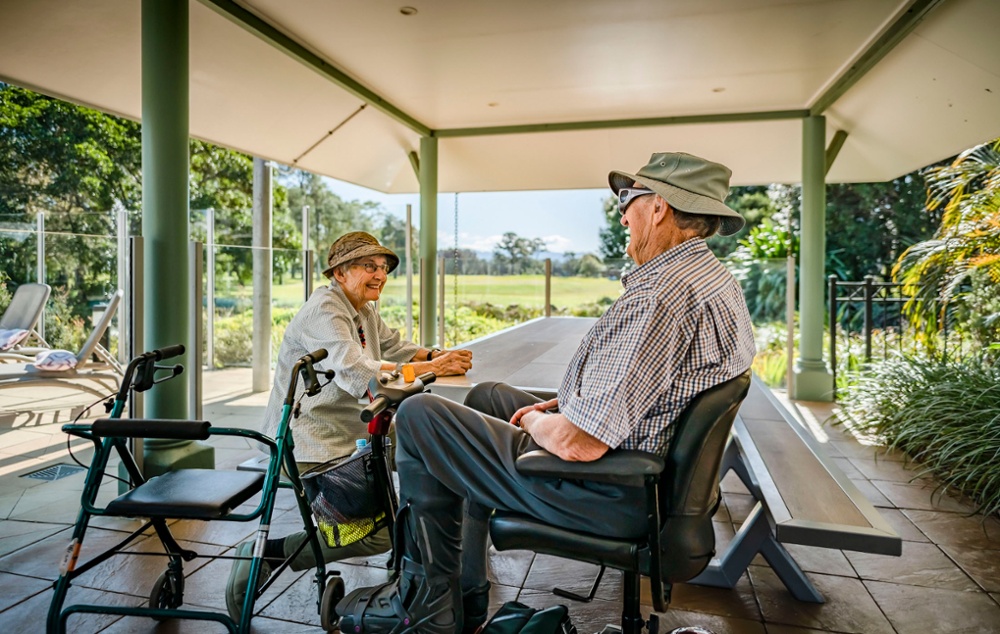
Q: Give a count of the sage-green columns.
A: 3